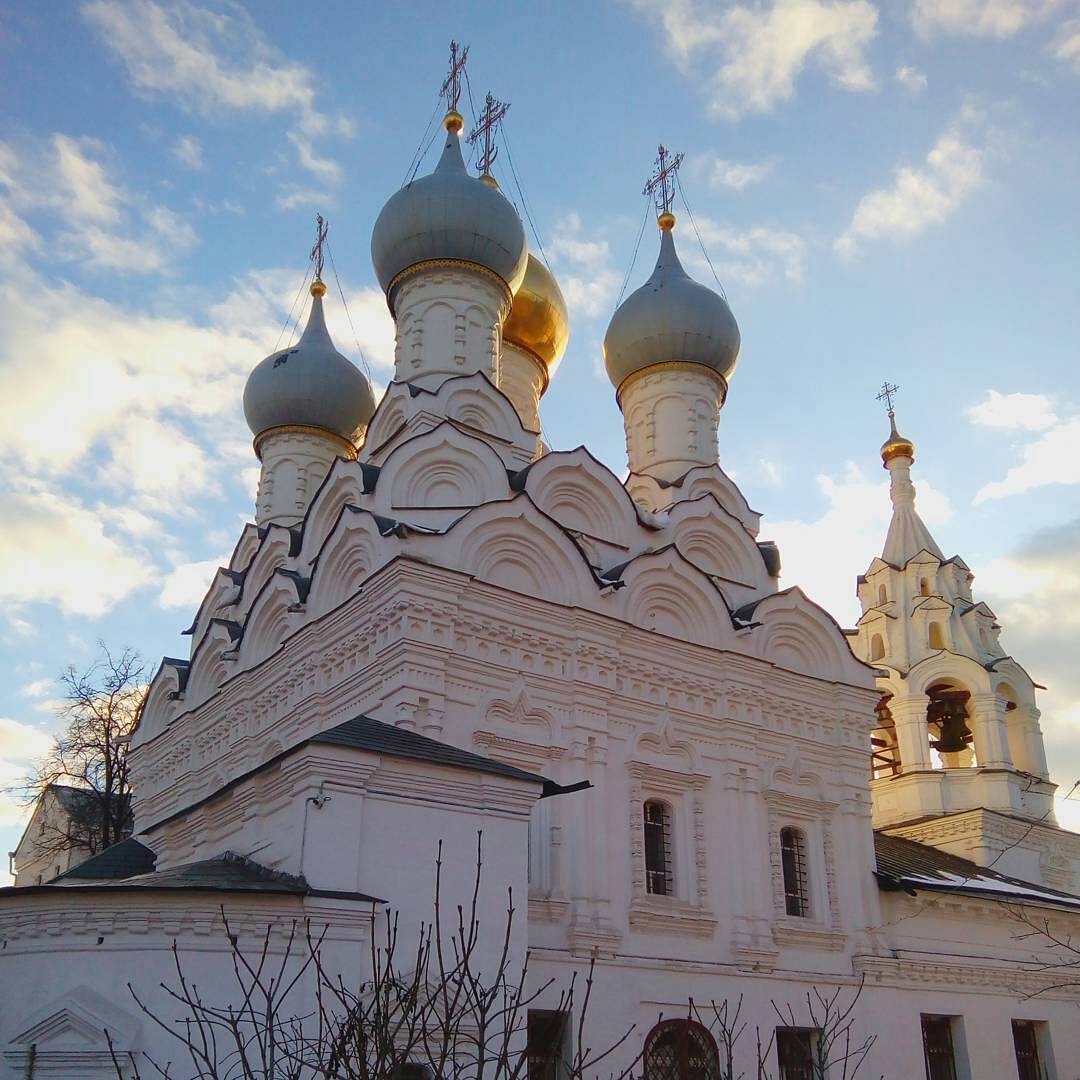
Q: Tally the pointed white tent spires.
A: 1